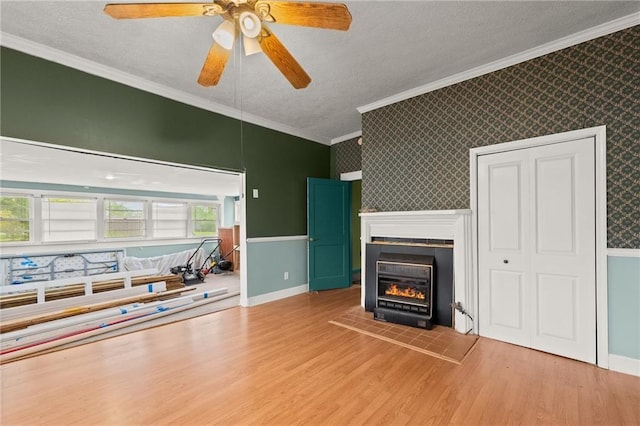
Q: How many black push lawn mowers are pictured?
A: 1